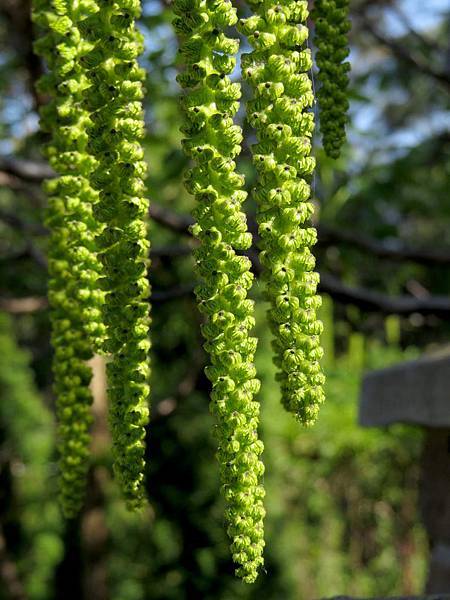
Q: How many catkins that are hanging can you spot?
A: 6